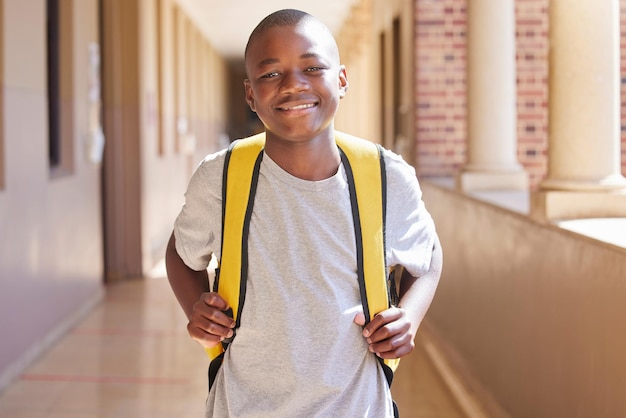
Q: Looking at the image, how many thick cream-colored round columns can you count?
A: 2